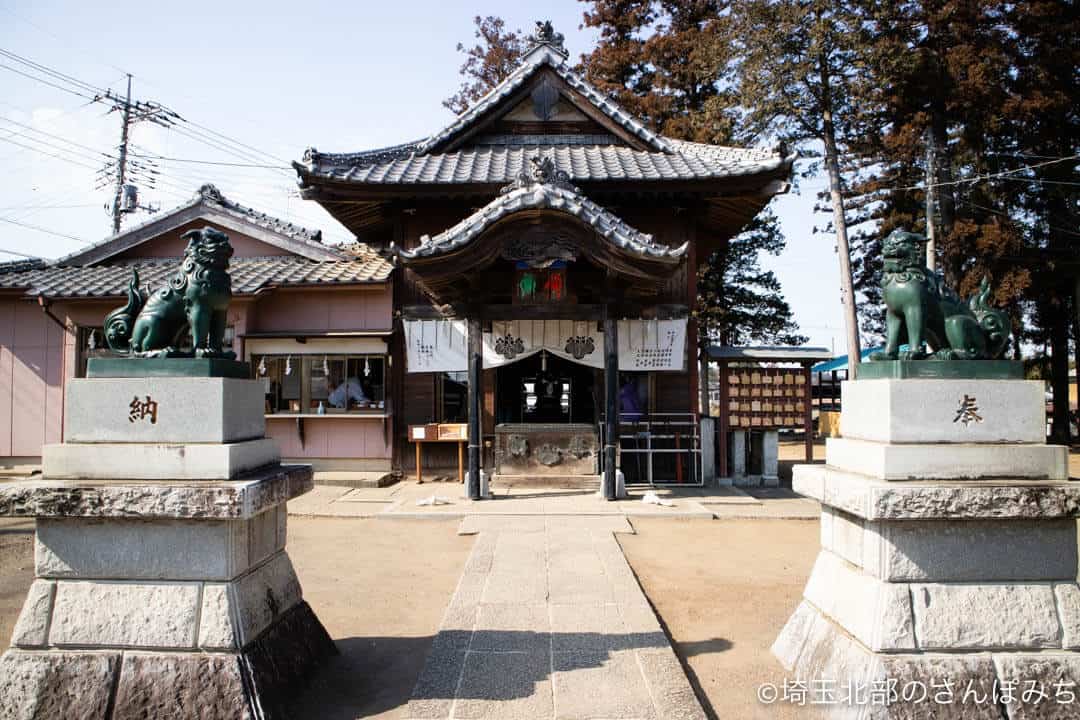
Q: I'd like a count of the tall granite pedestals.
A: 2